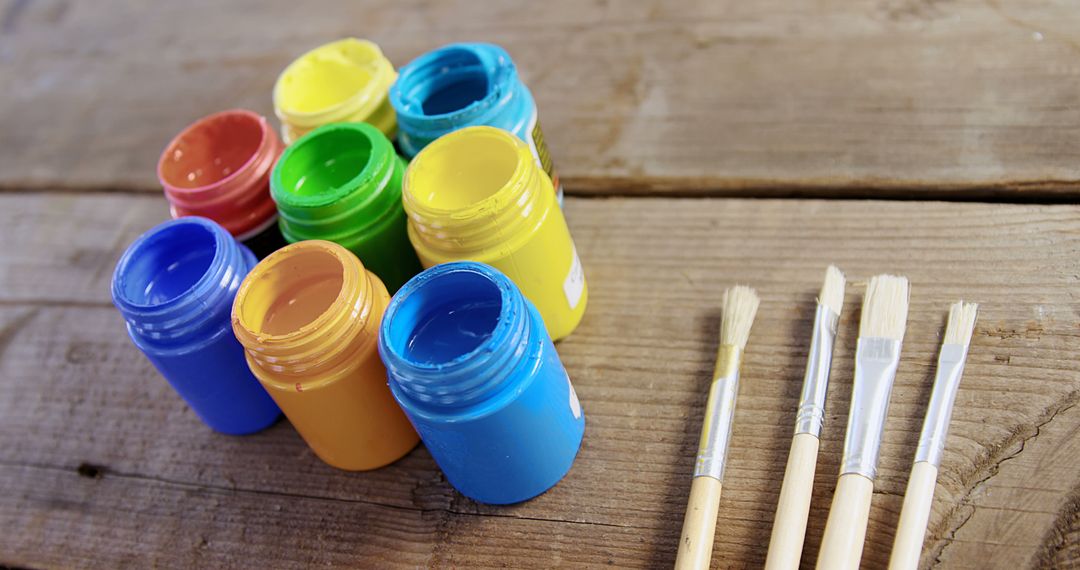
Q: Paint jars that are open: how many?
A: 8